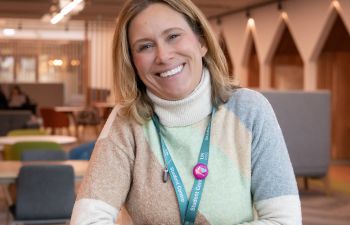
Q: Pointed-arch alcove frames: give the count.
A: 4